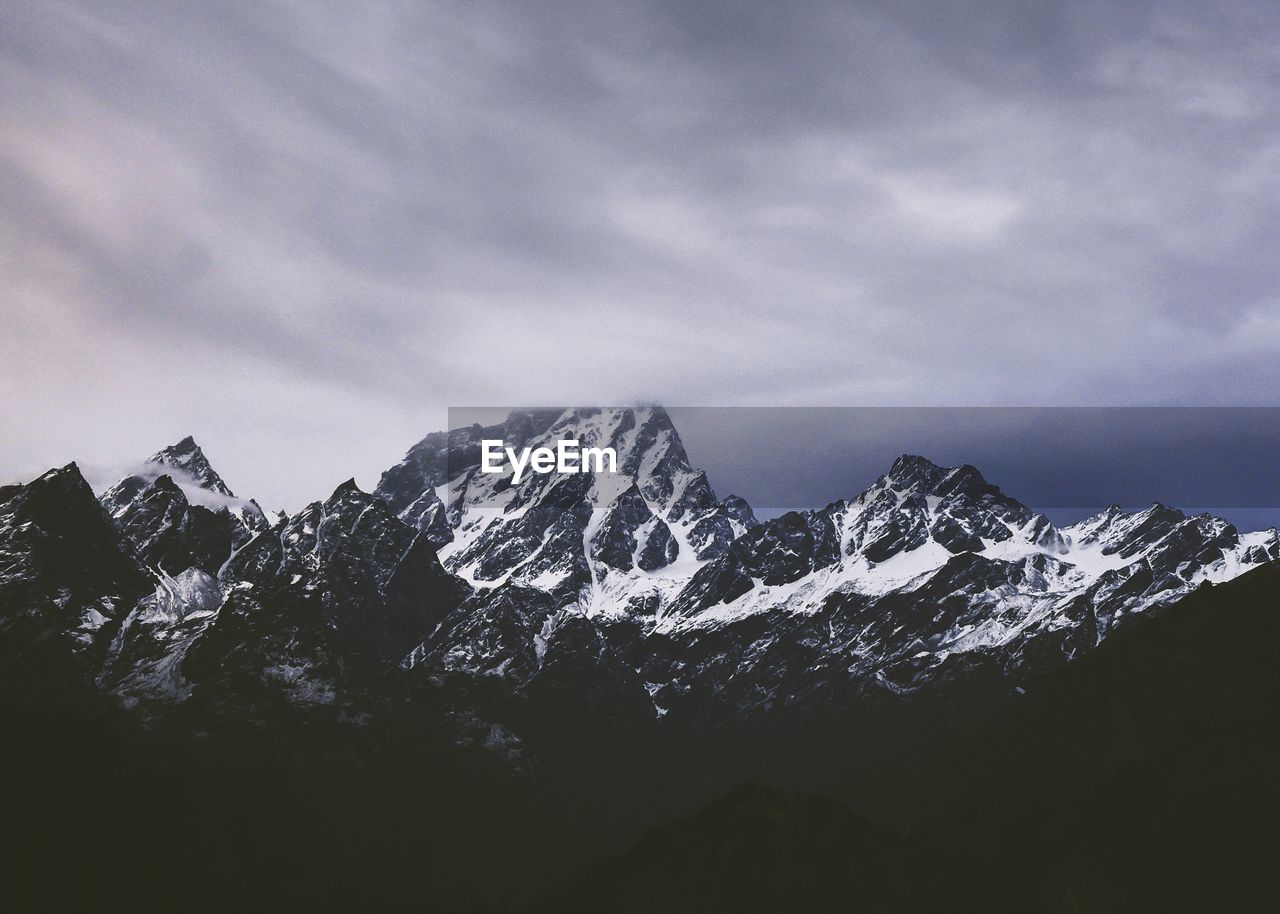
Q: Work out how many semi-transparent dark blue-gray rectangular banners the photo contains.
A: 1